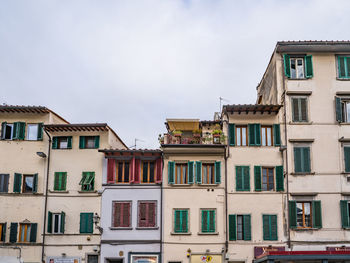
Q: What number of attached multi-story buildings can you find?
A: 6